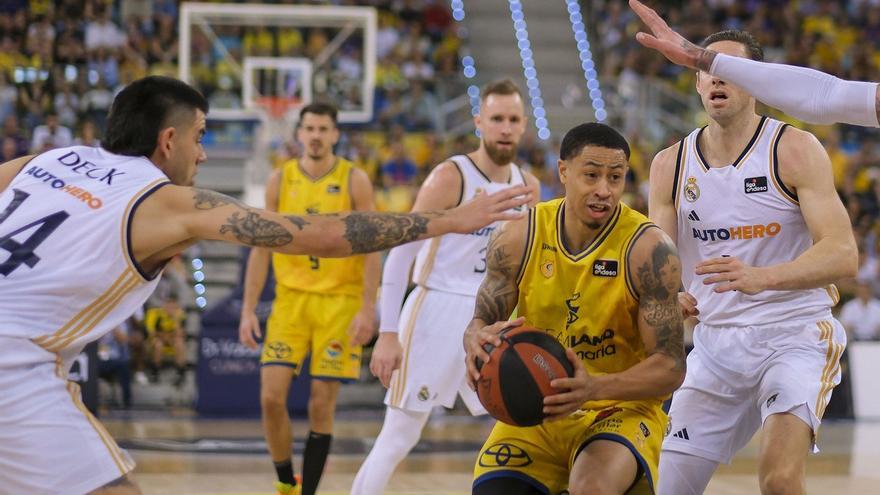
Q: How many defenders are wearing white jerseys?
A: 3